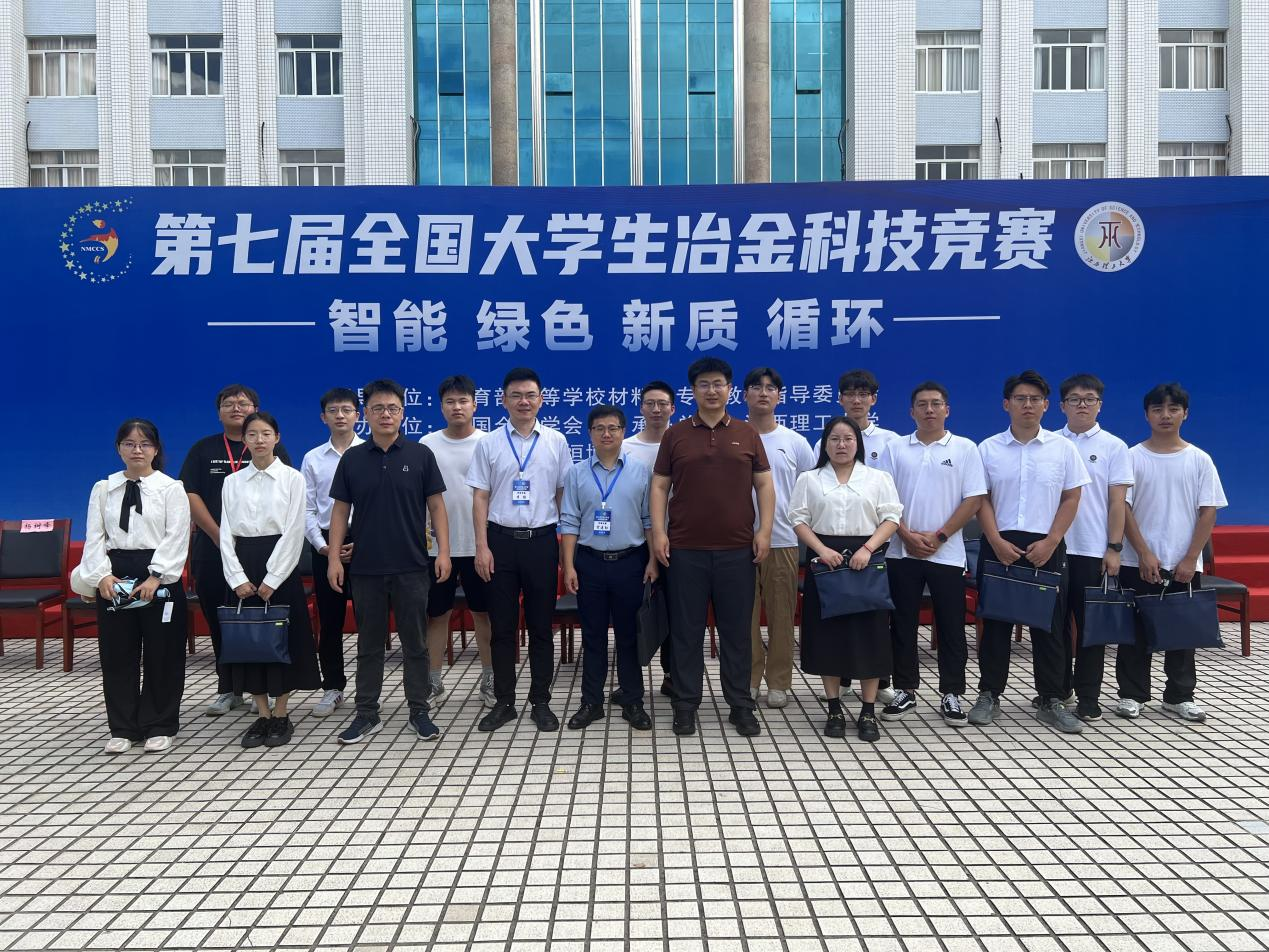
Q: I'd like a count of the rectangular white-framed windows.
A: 12